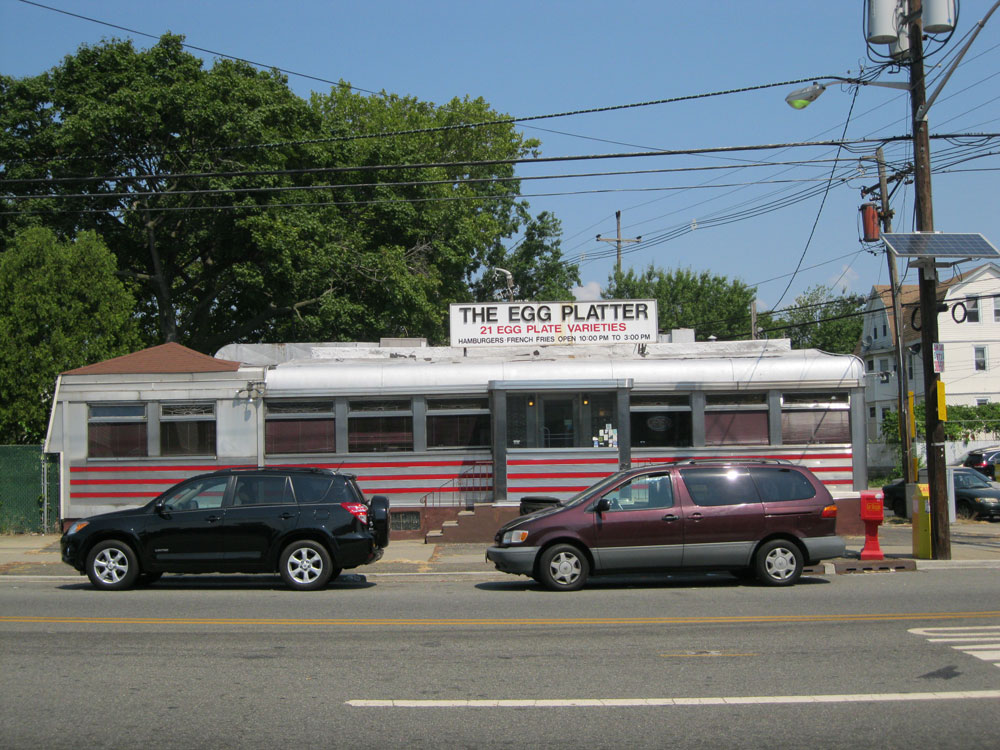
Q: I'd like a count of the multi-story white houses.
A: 1